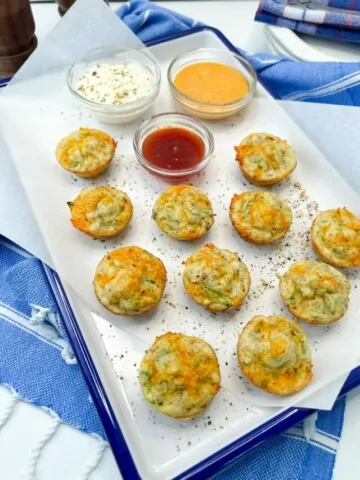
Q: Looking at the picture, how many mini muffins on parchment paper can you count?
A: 11